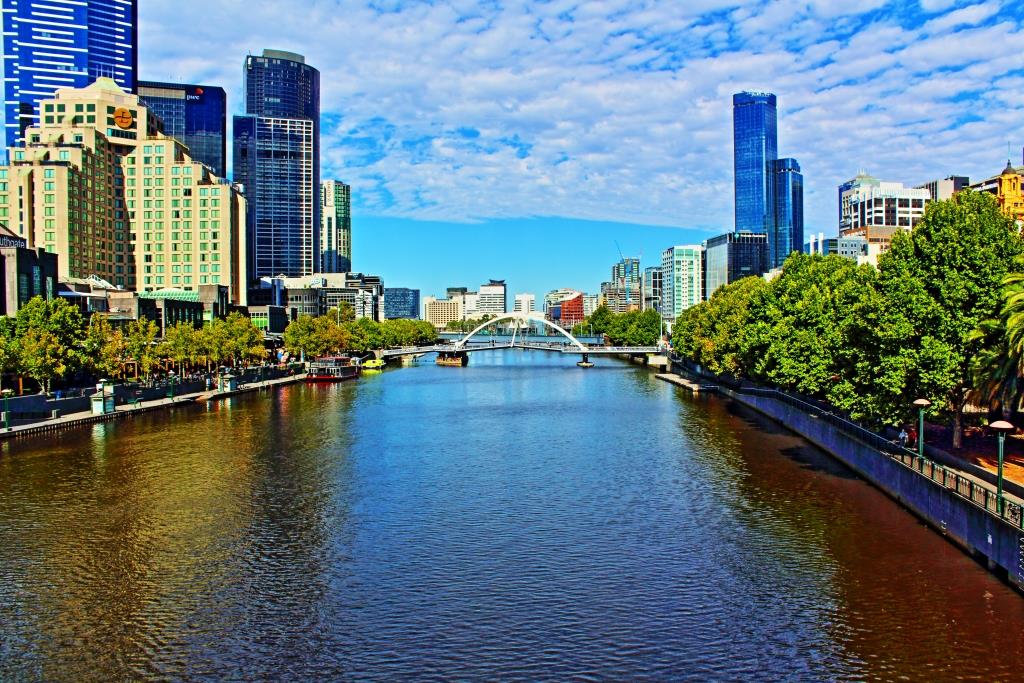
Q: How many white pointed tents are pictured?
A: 2